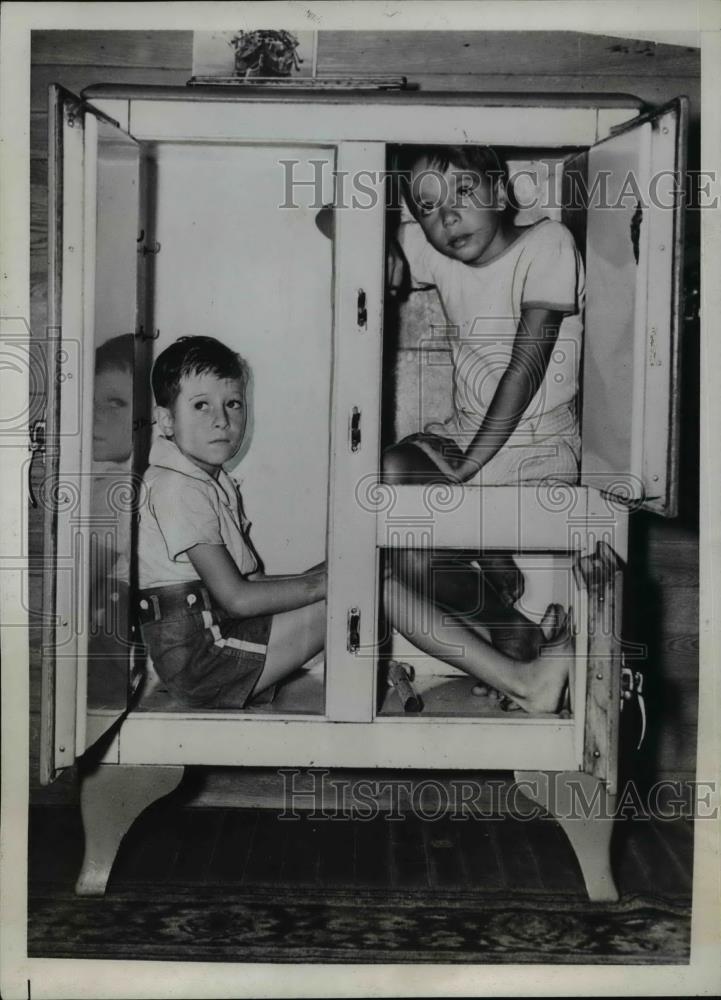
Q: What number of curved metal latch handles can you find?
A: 2